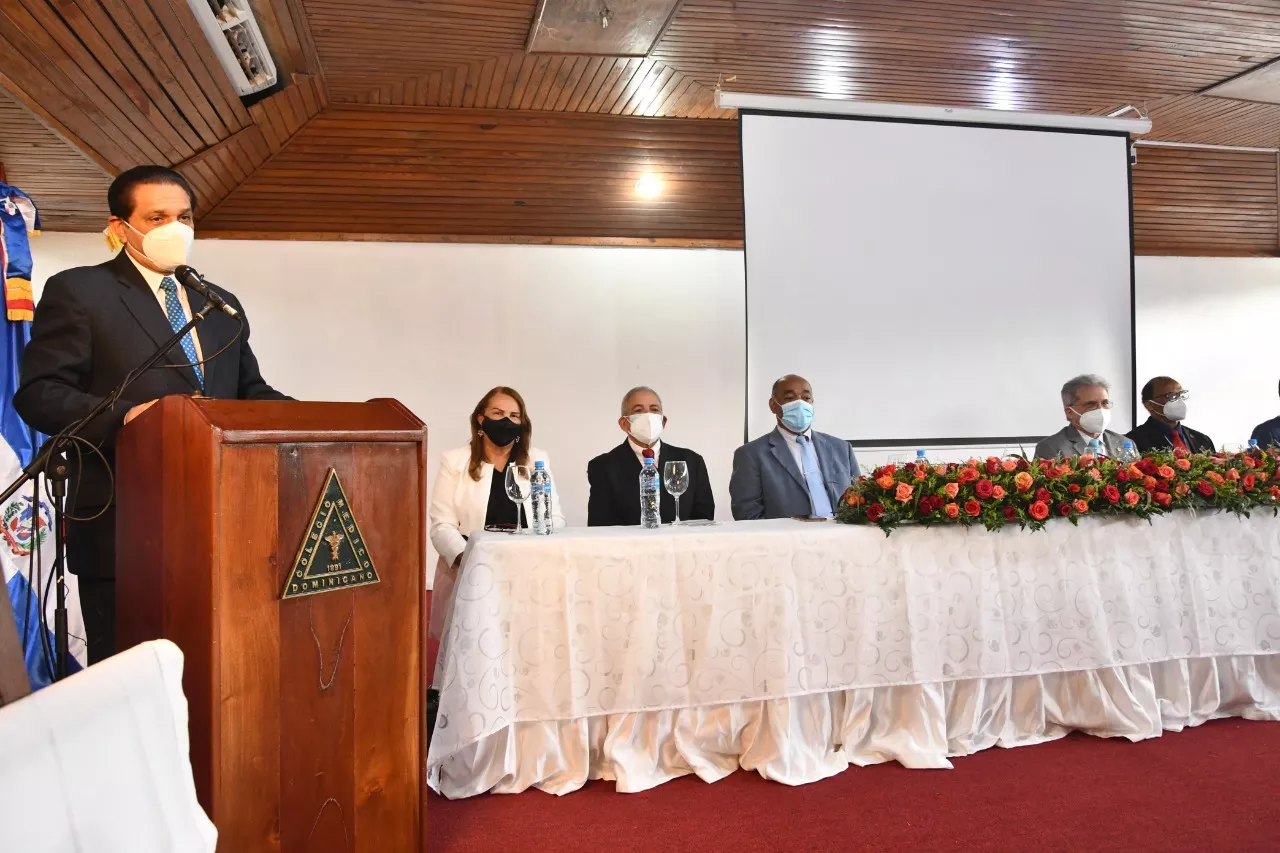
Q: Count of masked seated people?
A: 5